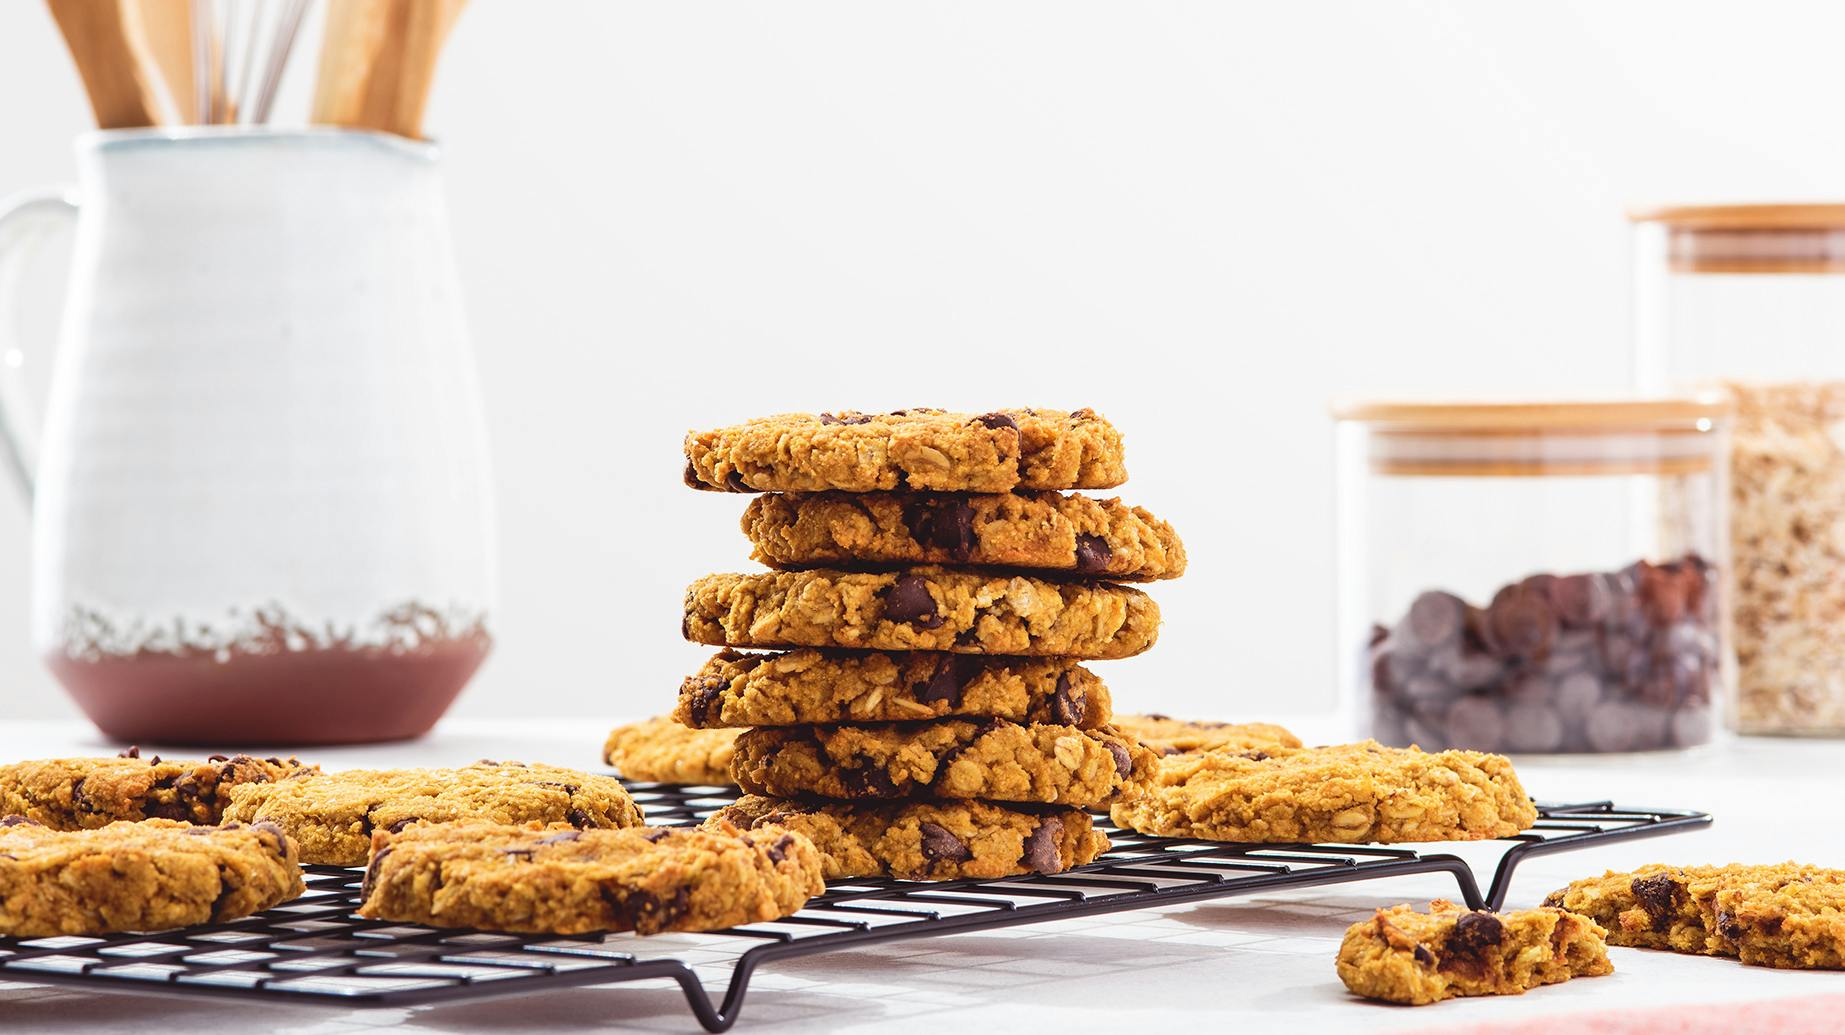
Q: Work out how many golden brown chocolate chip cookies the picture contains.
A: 15